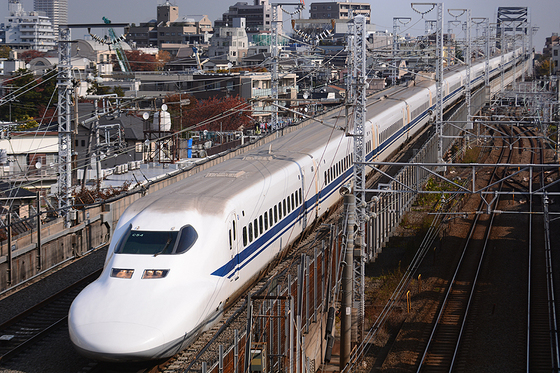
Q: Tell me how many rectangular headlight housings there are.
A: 2